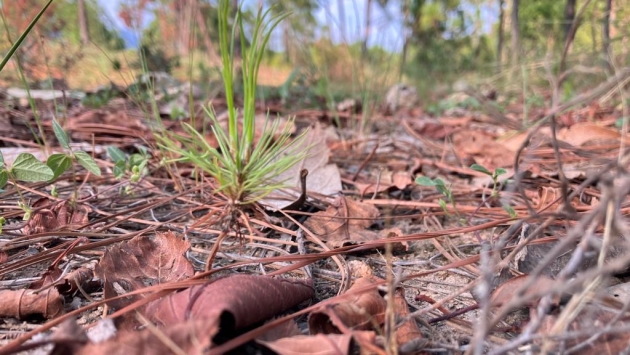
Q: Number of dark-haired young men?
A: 0